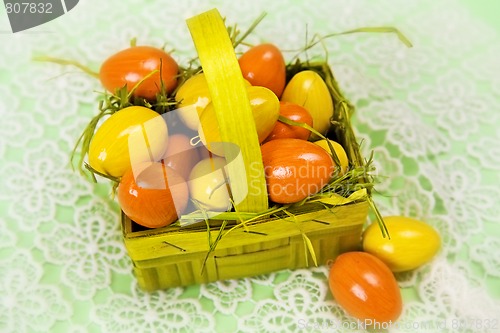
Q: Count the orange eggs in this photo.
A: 7